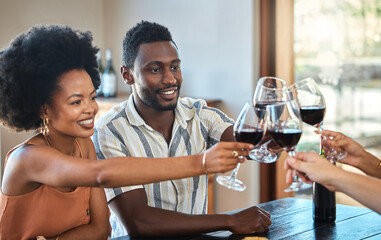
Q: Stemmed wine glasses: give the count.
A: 4